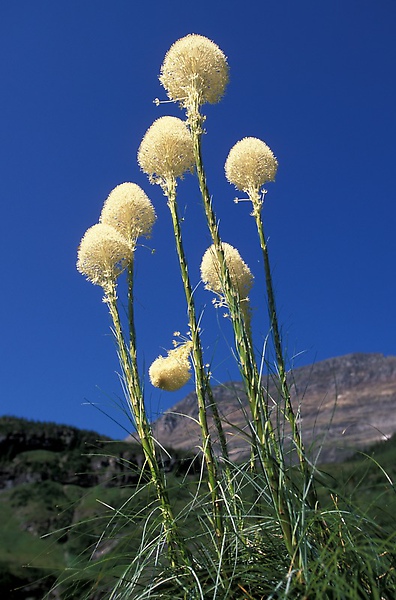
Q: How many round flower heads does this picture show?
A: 7